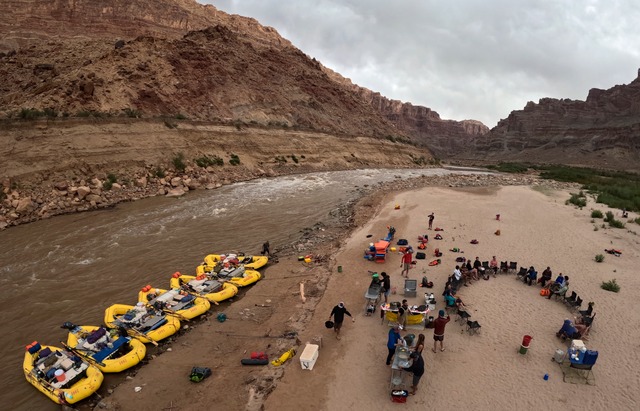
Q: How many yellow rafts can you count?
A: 7